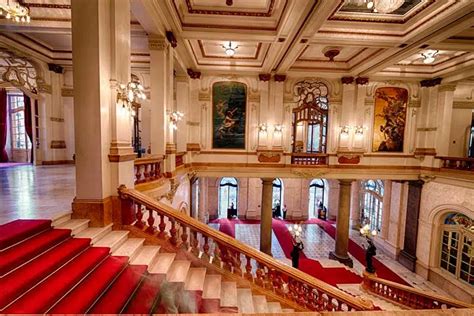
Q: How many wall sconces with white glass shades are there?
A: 6